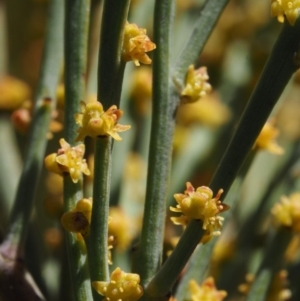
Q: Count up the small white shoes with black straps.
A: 0